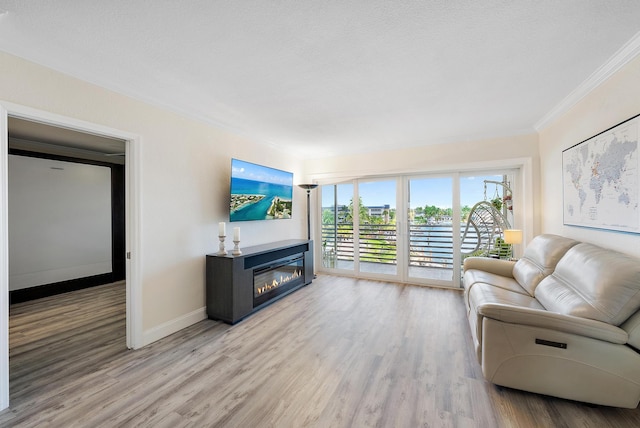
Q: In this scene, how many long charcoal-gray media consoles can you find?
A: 1